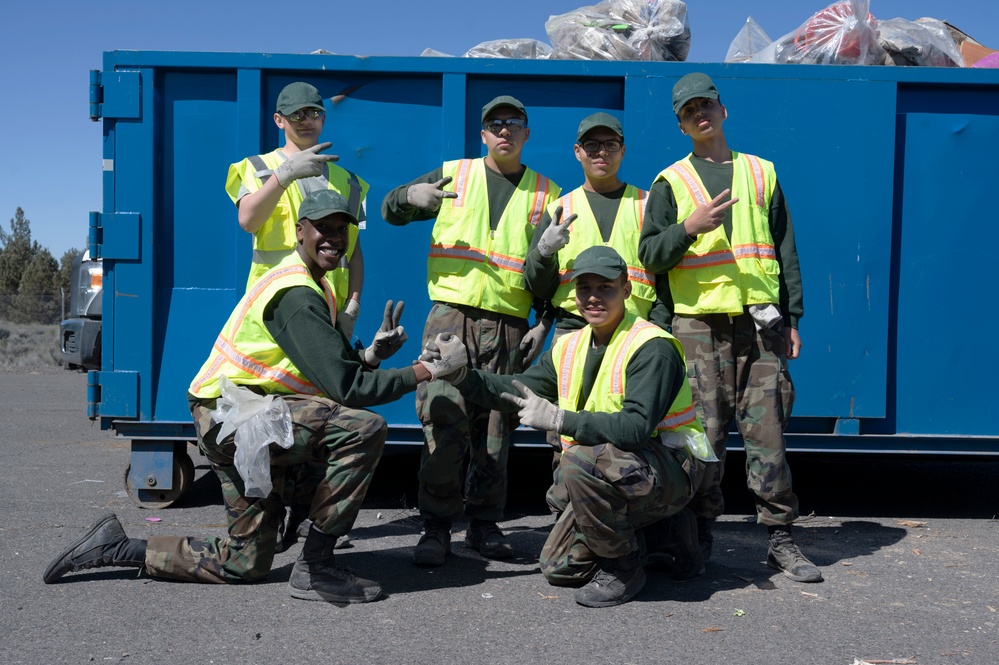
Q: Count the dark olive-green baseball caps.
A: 6